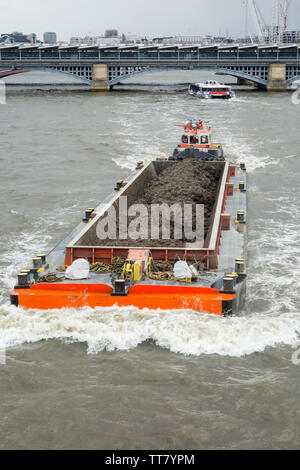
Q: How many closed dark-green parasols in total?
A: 0